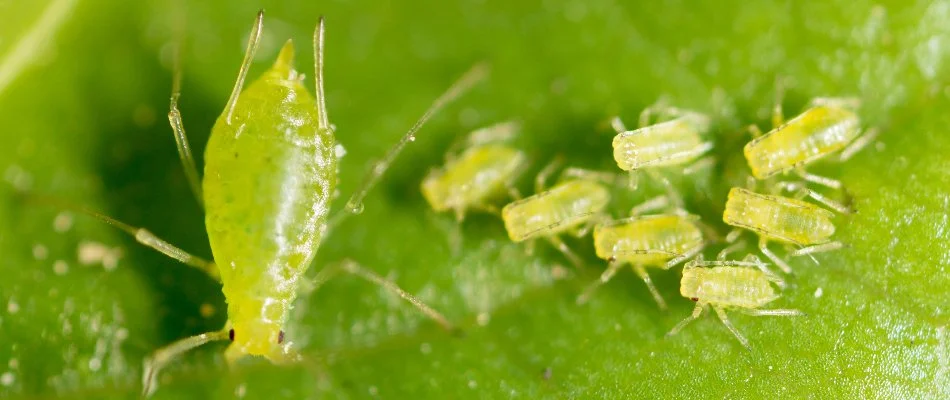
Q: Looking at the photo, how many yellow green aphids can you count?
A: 8